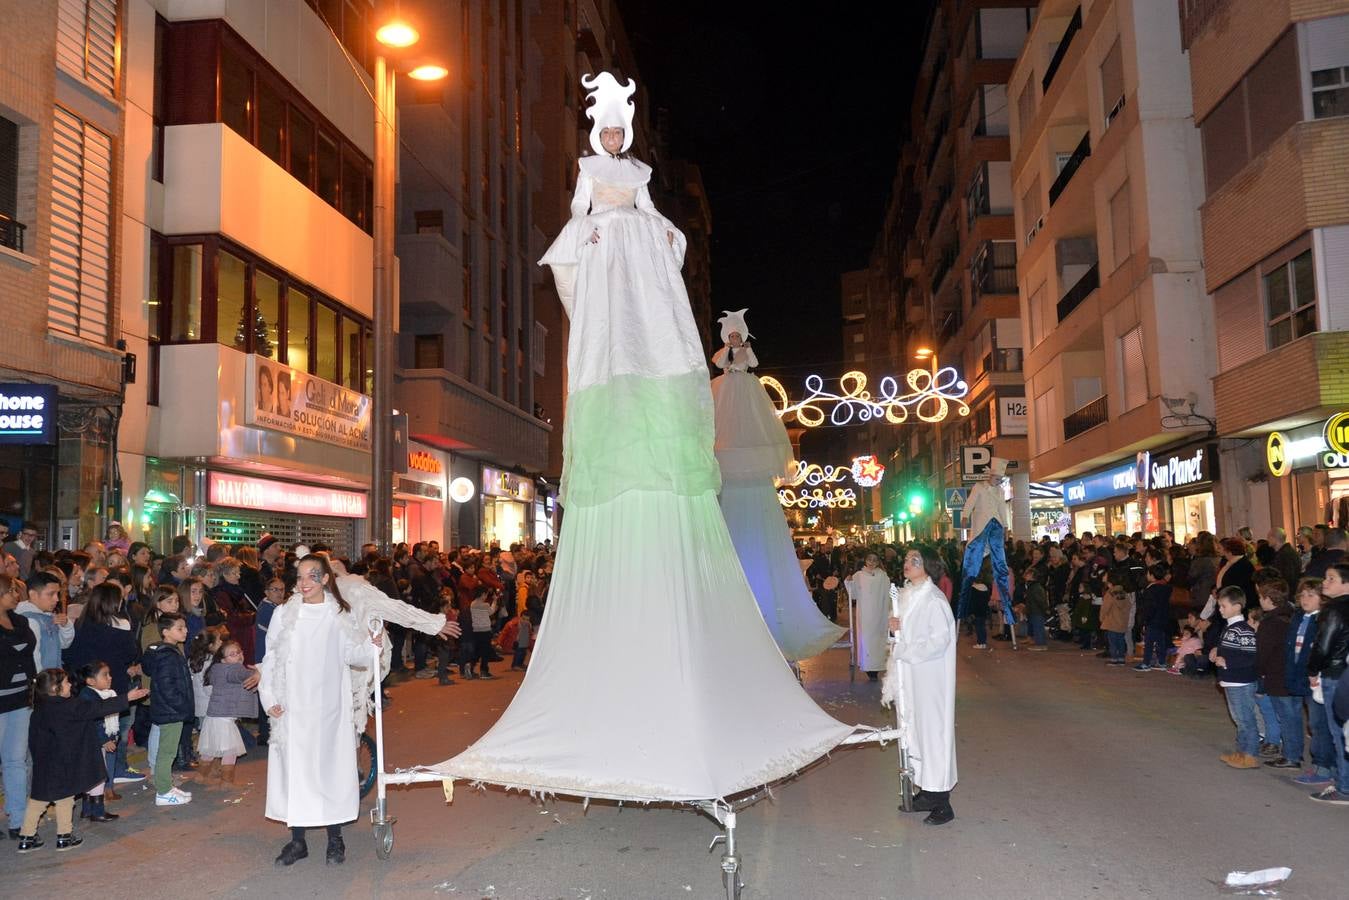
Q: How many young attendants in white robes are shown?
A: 3